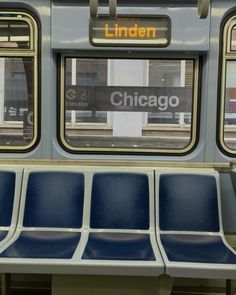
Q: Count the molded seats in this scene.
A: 4